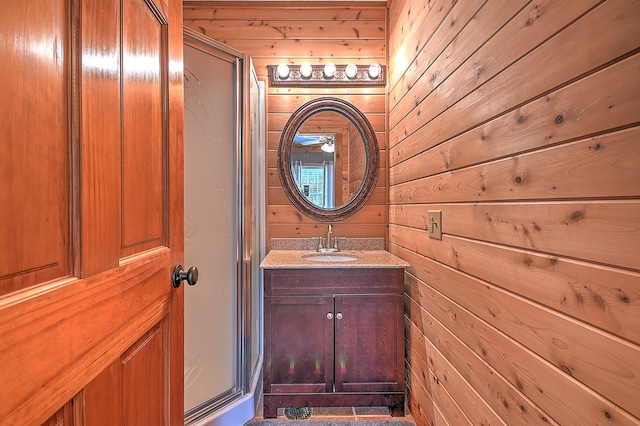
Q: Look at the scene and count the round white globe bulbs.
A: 5